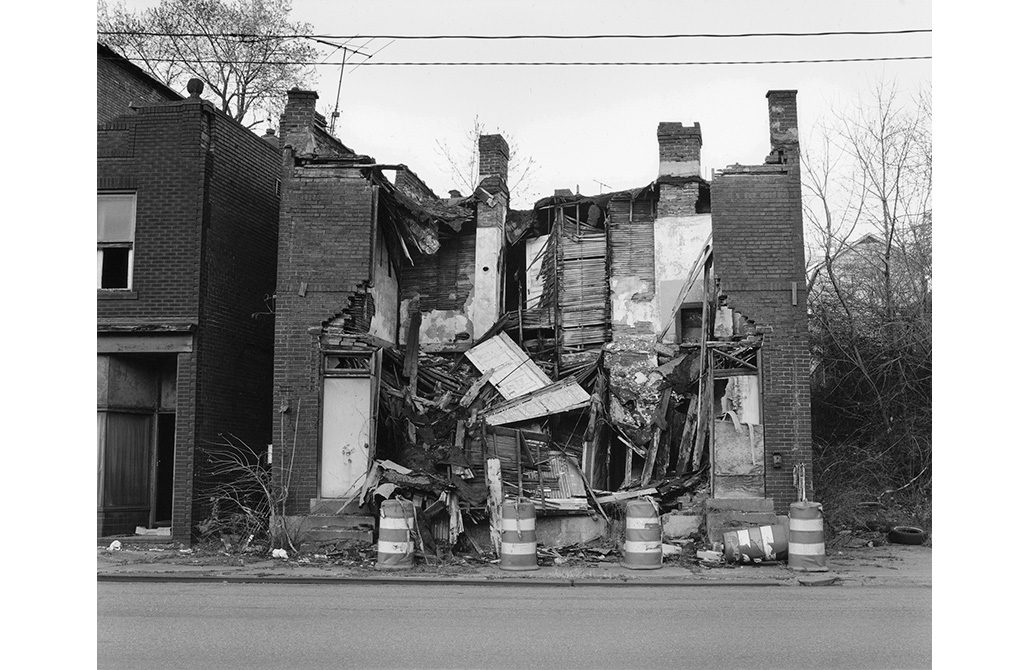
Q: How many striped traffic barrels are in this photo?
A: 5